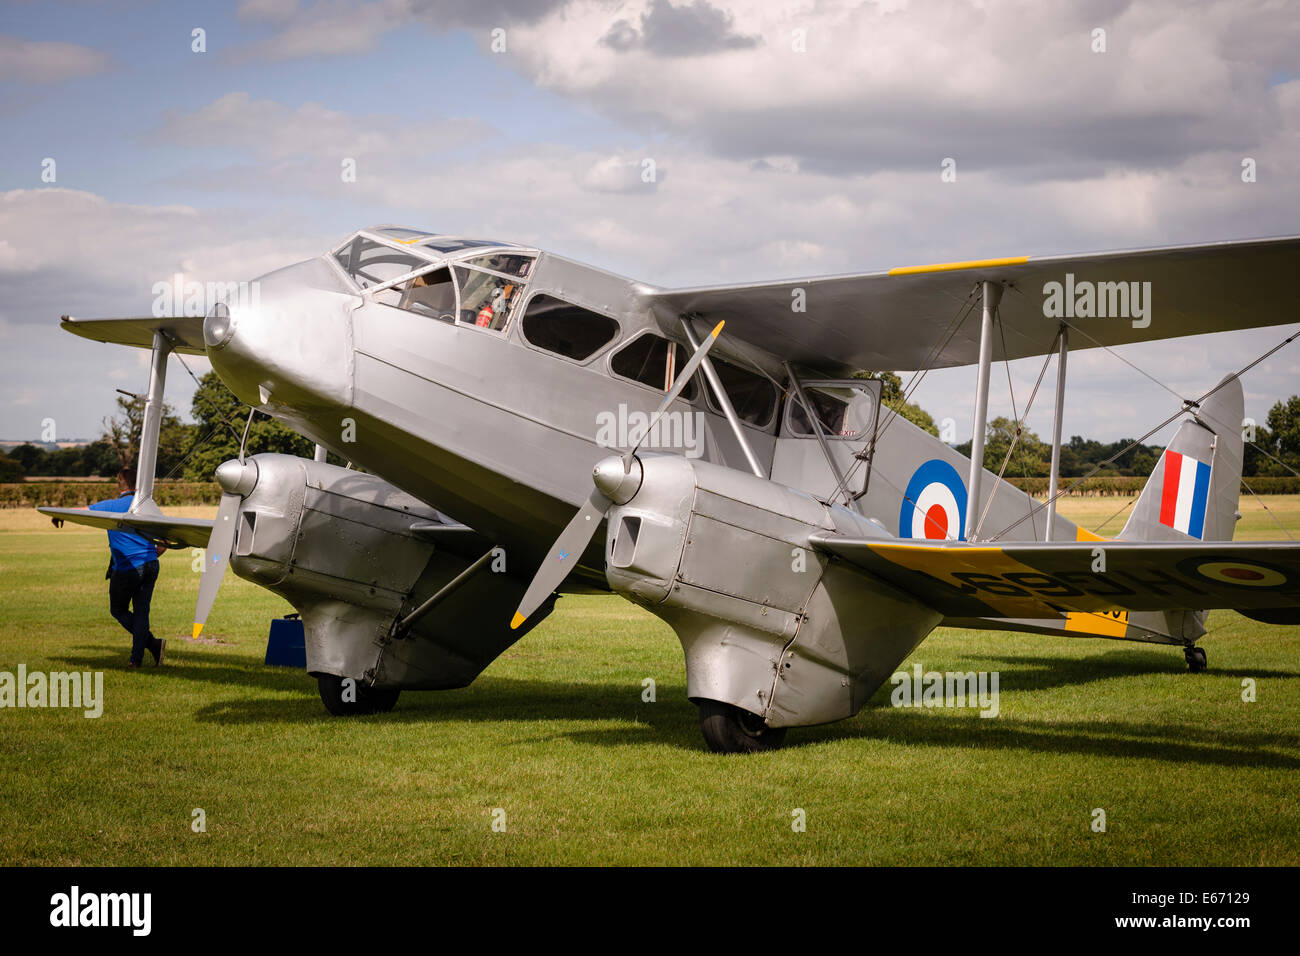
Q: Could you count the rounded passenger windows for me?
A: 4